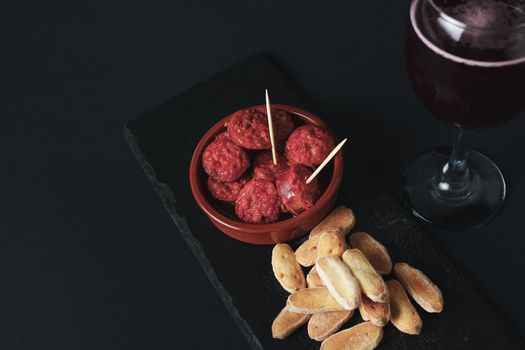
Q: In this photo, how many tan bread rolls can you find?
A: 15